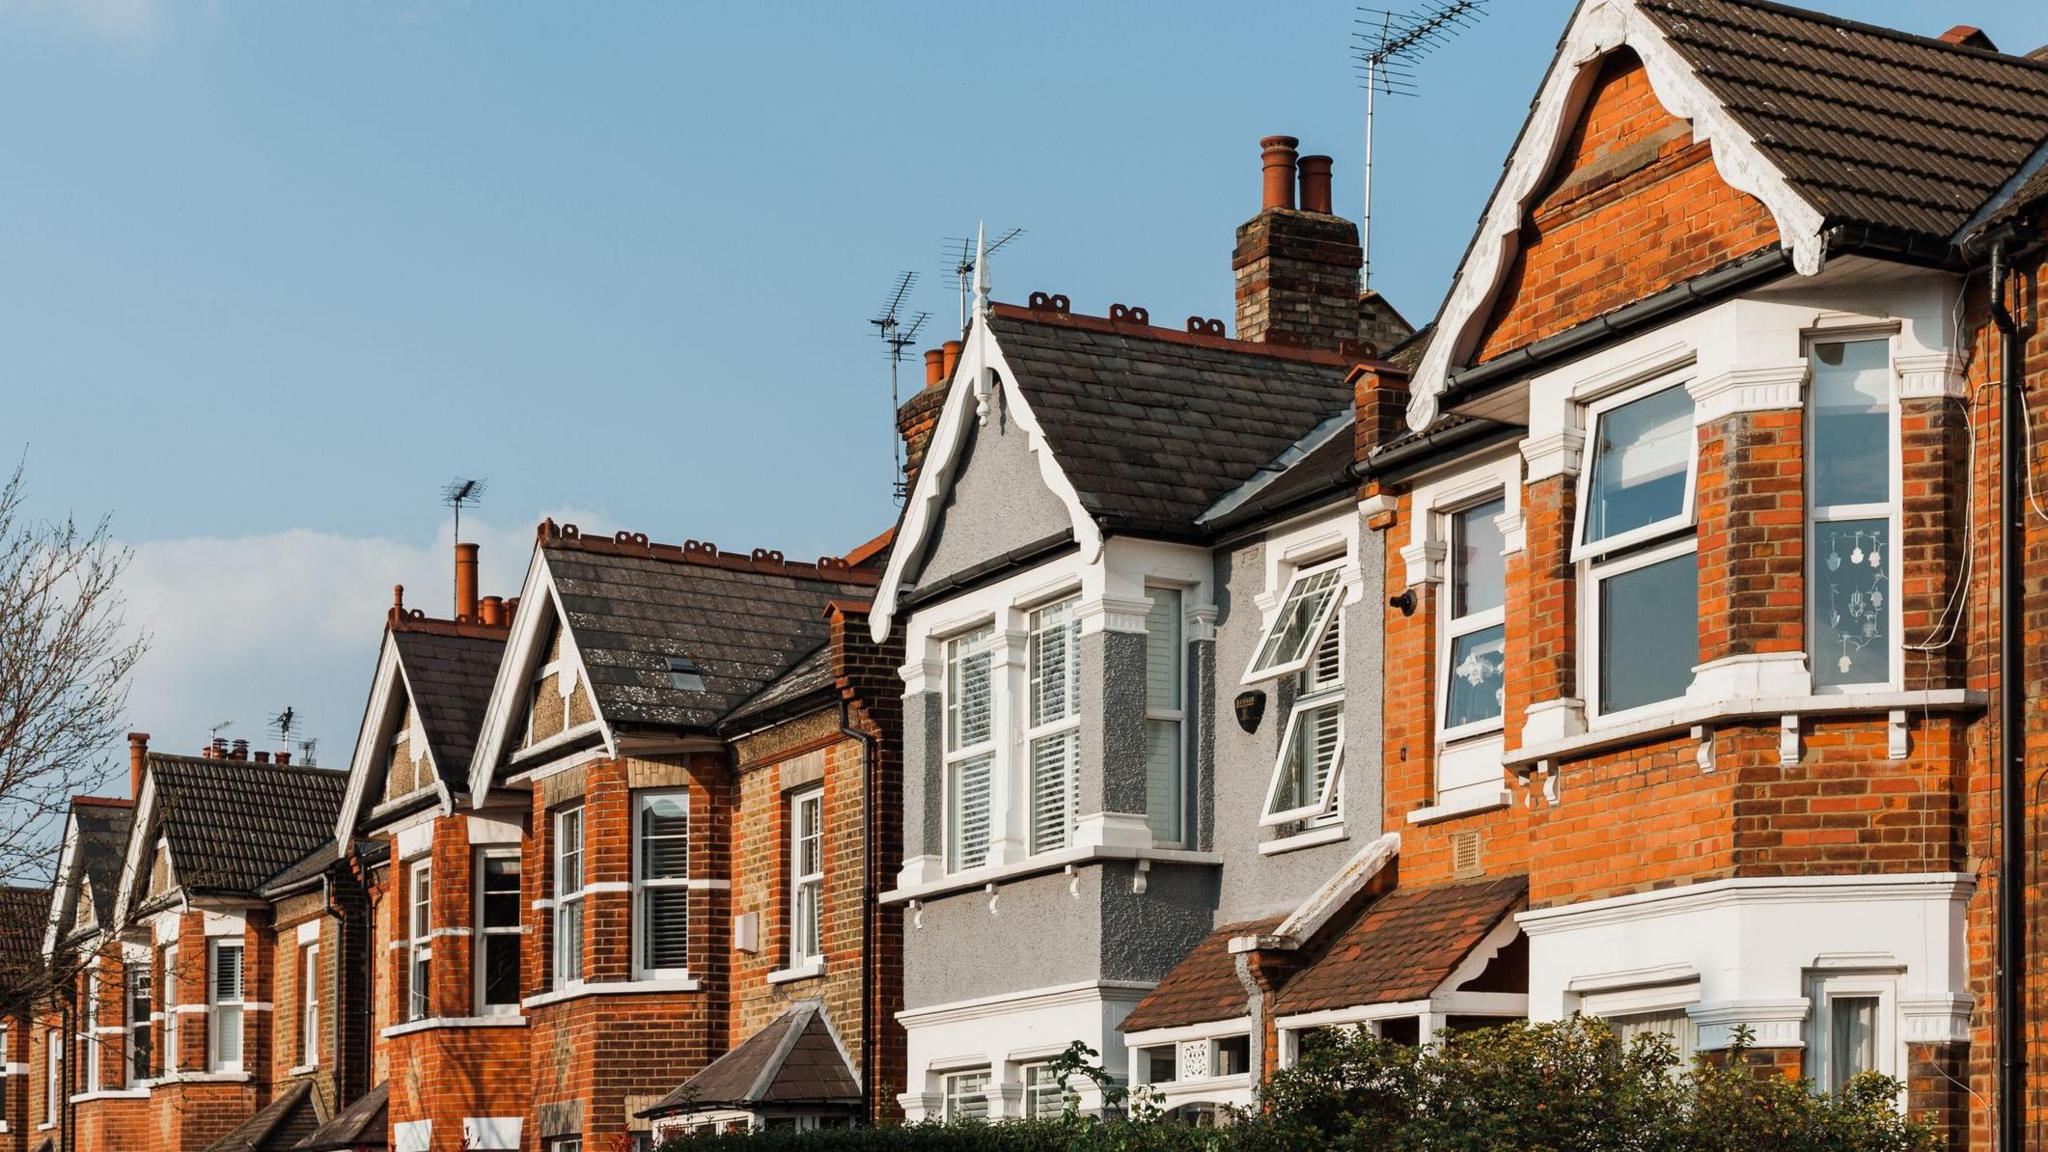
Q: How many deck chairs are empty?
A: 0